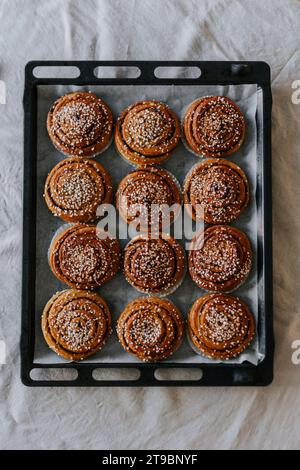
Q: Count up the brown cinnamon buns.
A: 12